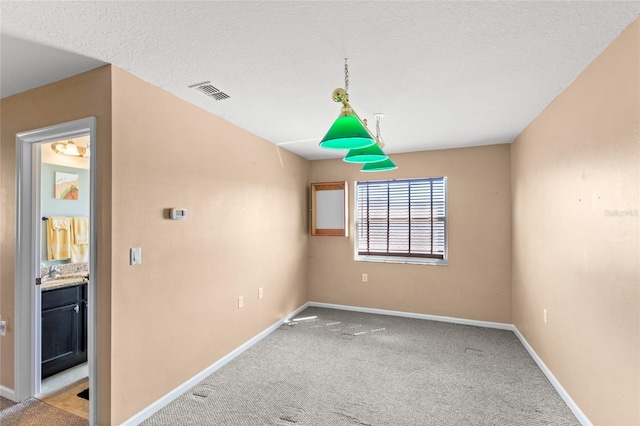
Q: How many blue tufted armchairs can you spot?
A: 0